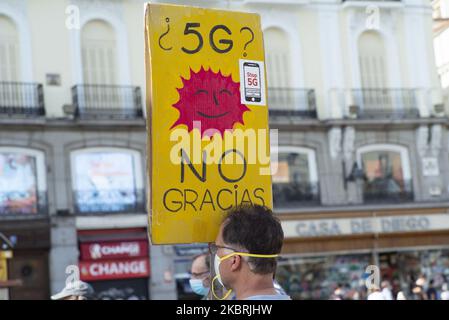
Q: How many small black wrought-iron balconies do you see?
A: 4